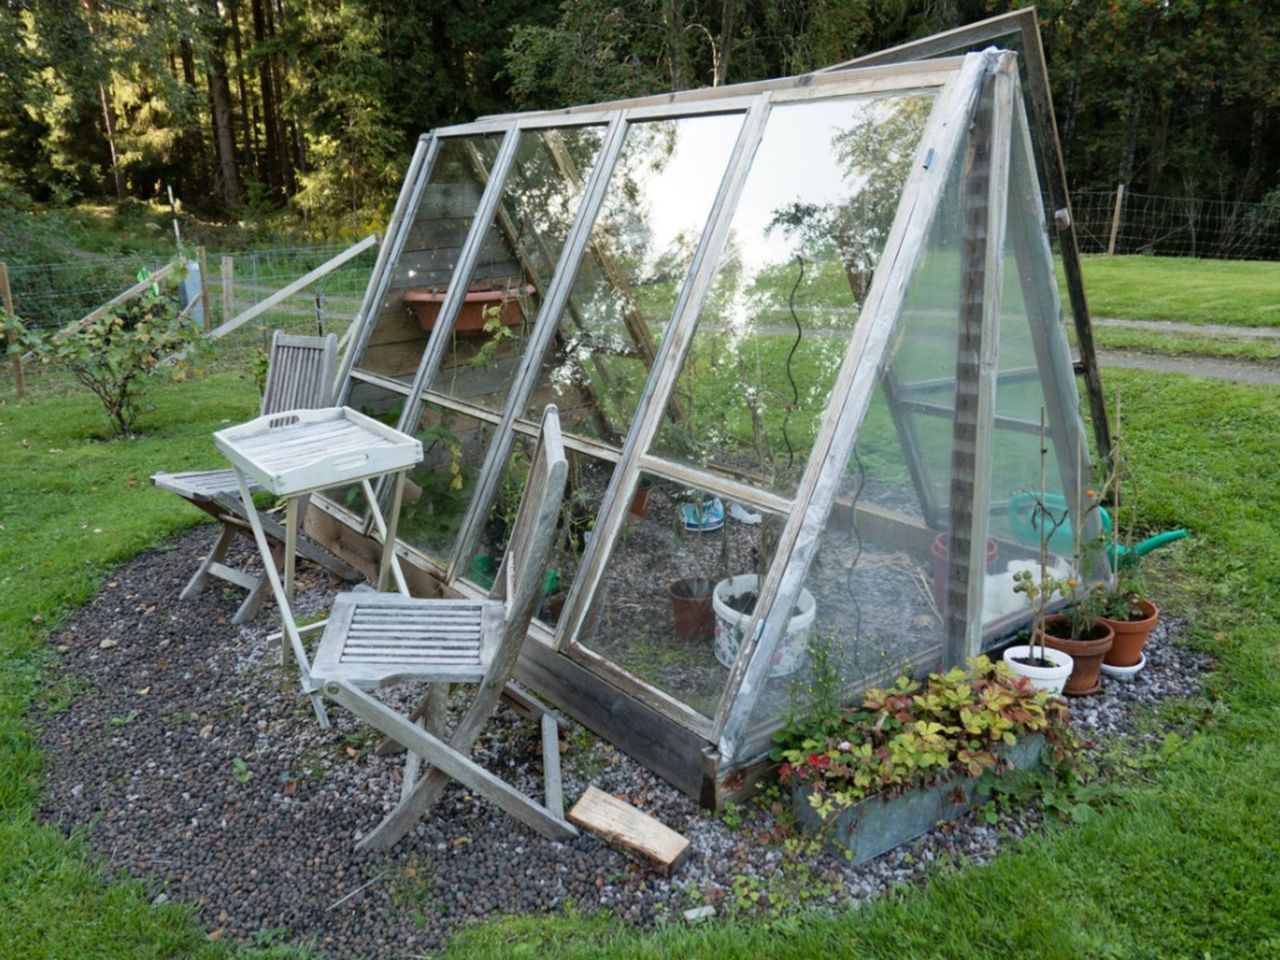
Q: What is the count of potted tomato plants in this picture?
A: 3